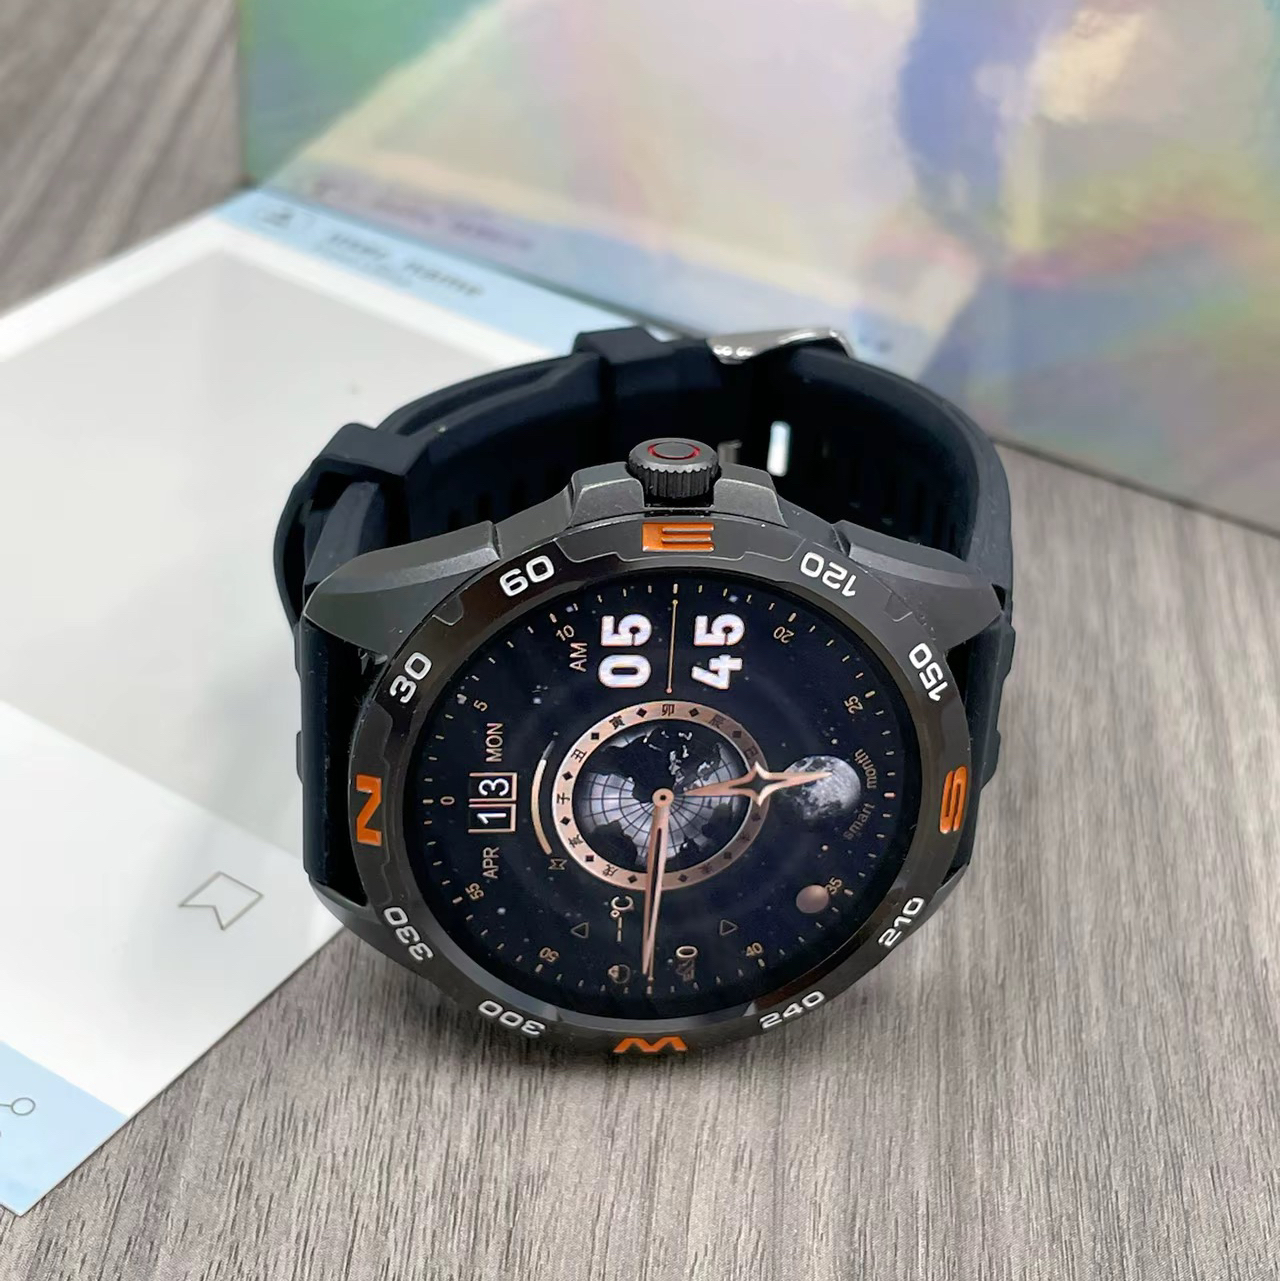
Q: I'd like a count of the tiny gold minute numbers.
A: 9